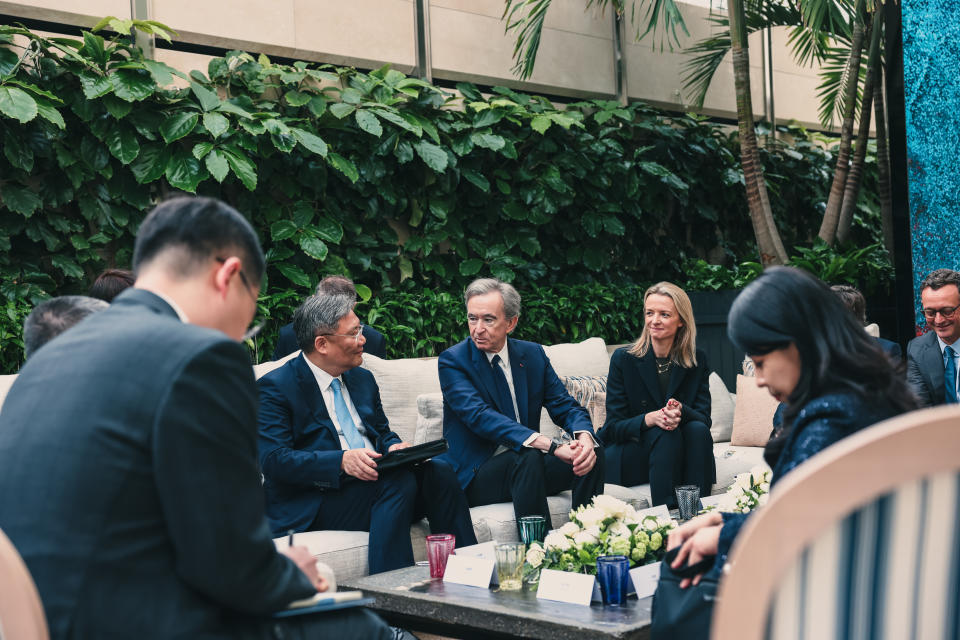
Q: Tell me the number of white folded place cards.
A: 6